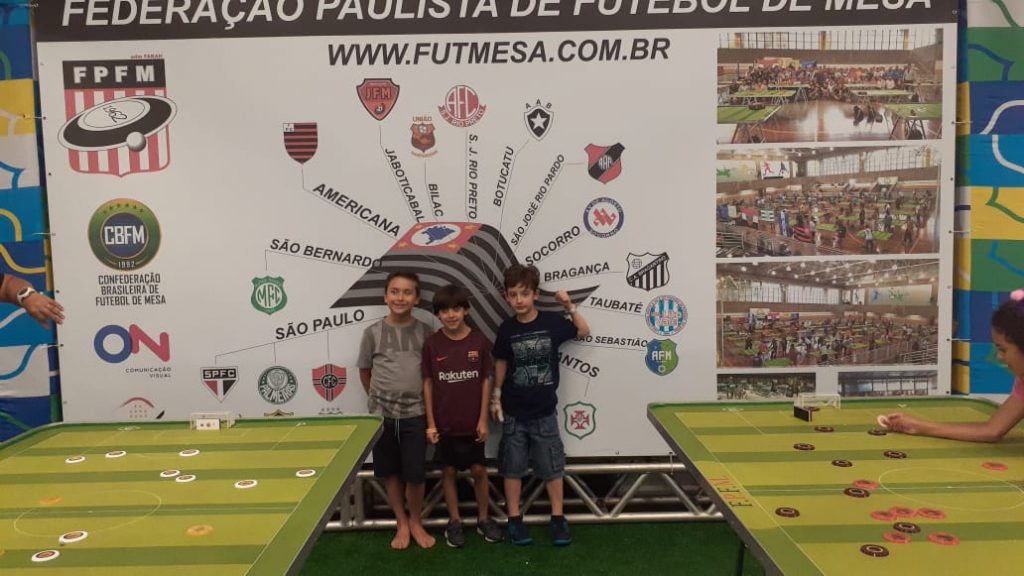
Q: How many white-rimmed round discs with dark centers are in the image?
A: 9